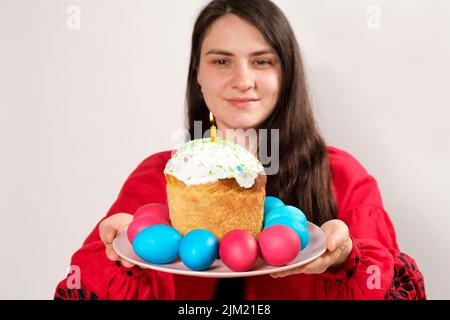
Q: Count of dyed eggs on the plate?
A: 9